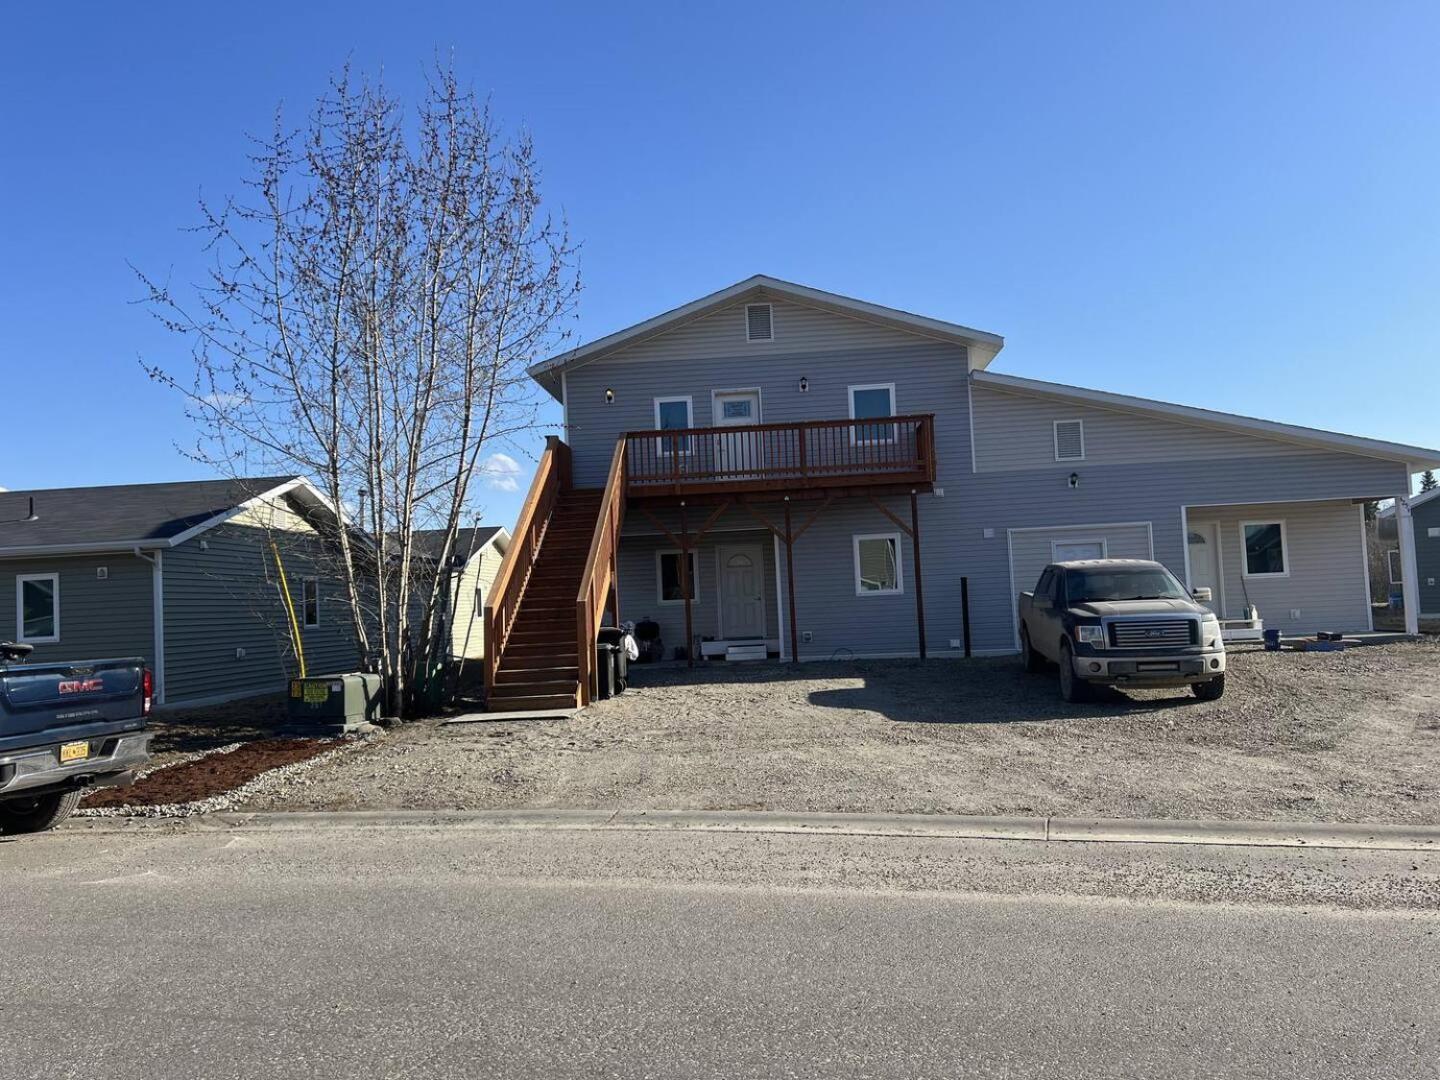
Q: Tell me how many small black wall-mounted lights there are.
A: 3